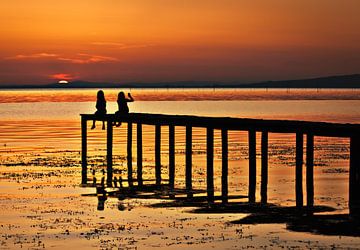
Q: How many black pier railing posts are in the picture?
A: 14